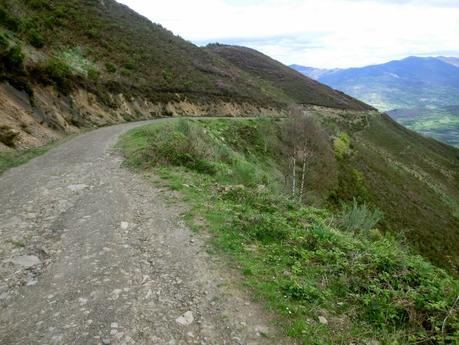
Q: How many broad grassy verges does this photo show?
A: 1